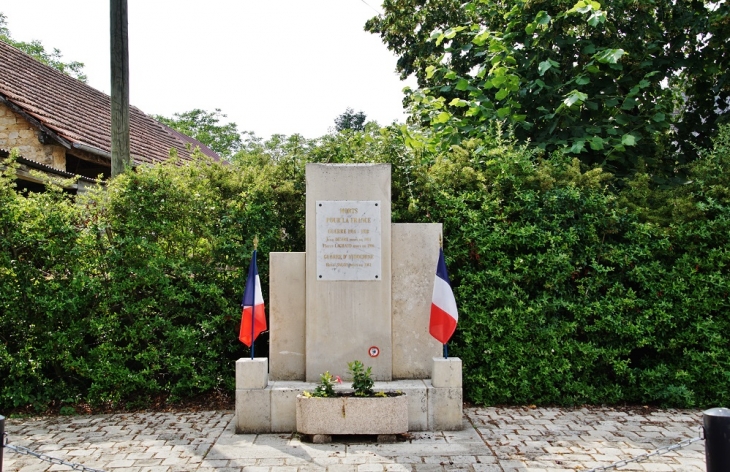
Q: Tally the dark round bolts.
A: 4